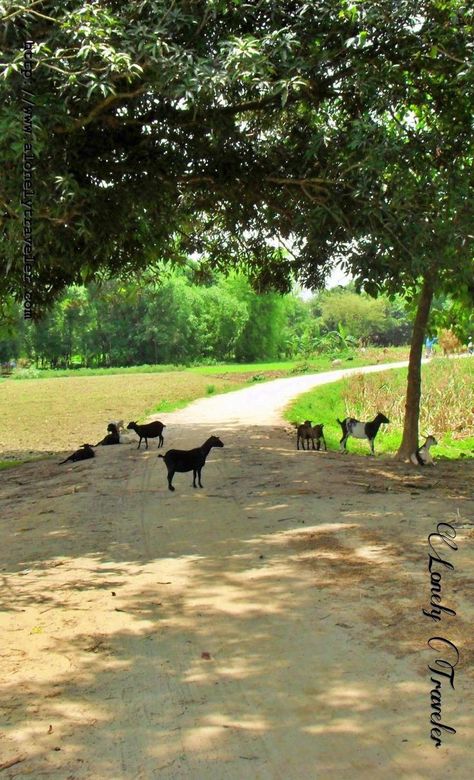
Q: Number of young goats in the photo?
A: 2